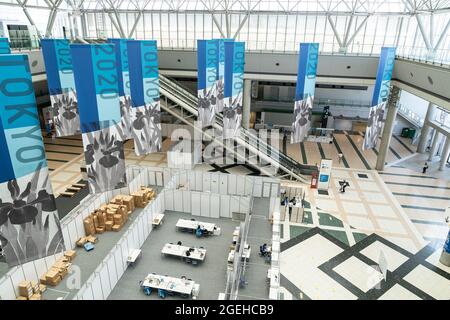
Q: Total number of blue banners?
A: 11